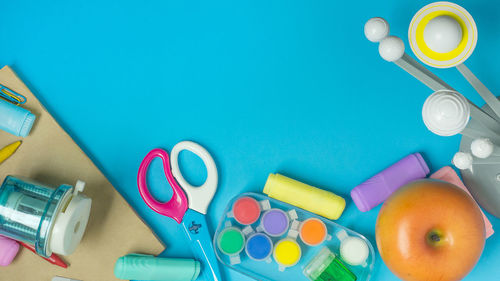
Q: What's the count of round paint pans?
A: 7